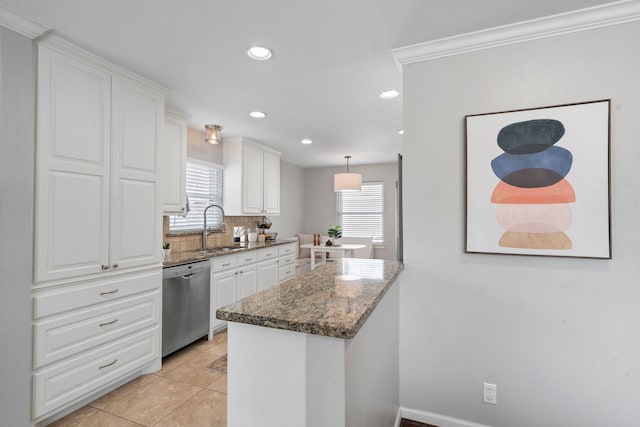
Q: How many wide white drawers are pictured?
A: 3